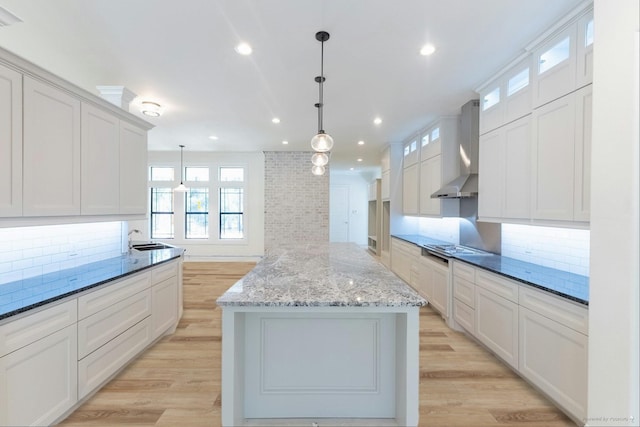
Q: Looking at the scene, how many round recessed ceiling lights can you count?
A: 9